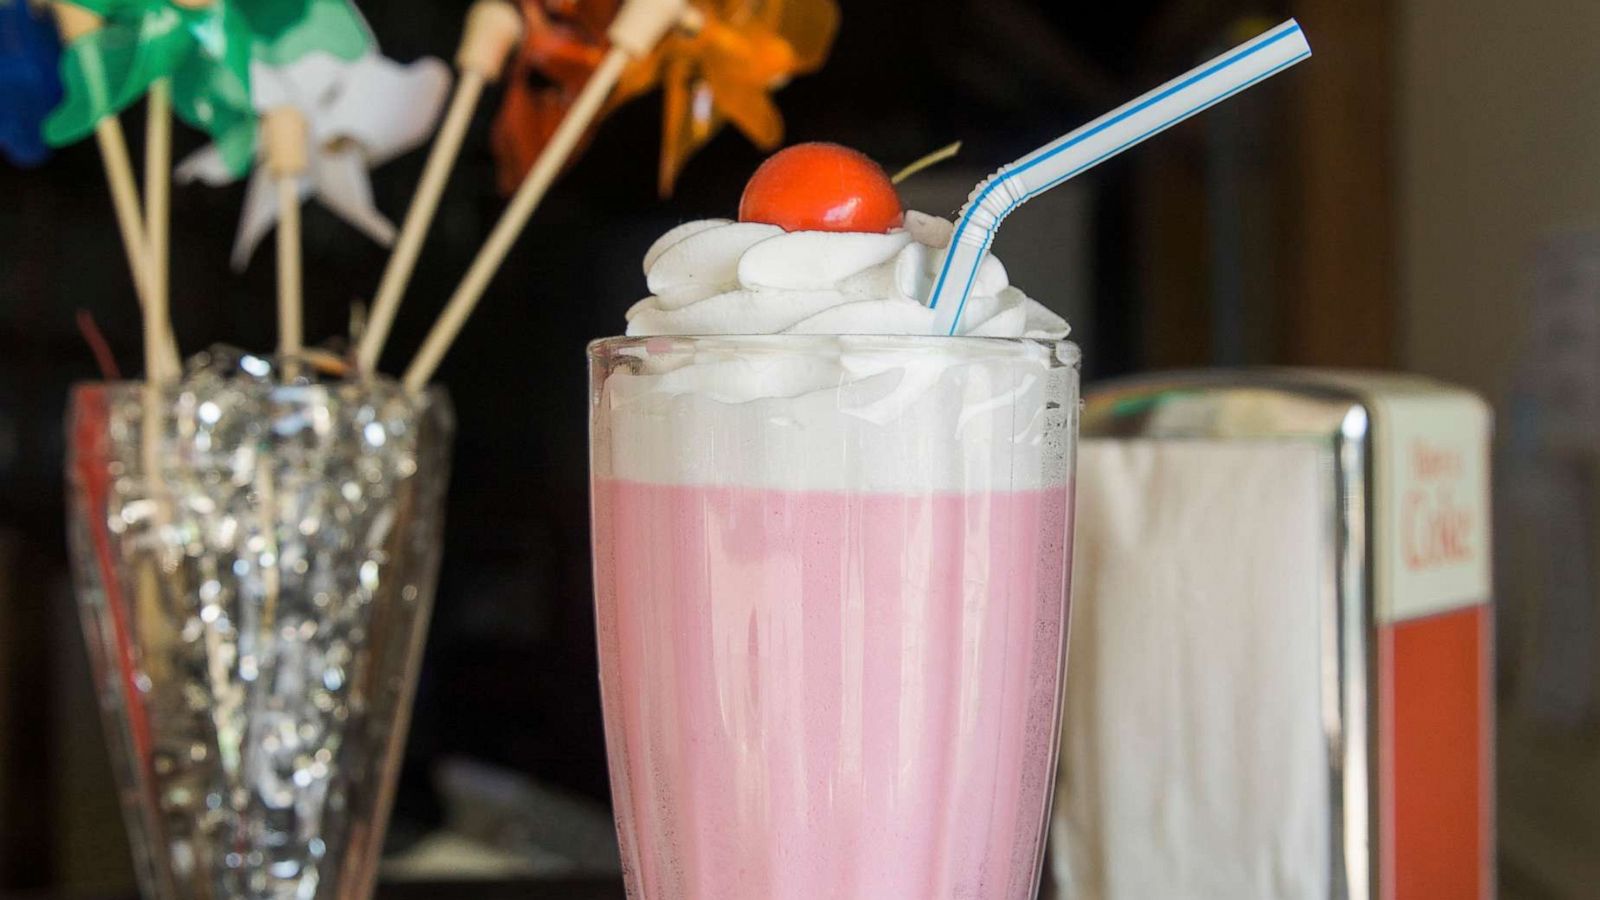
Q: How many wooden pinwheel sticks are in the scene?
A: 5